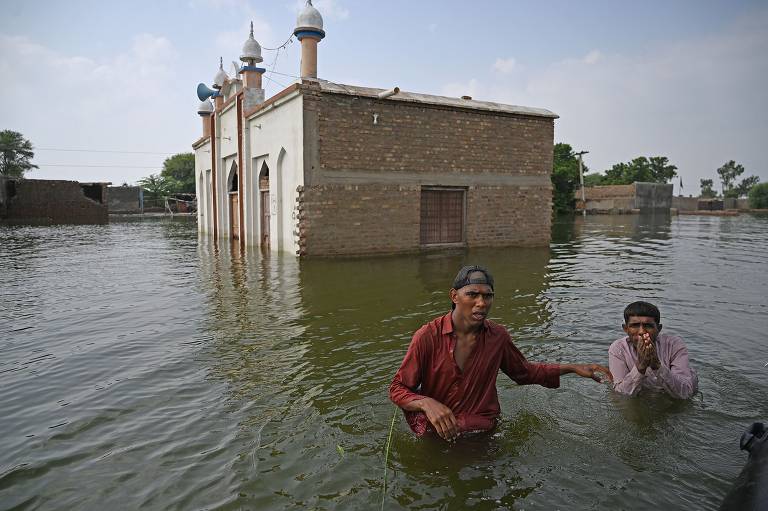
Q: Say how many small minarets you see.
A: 4